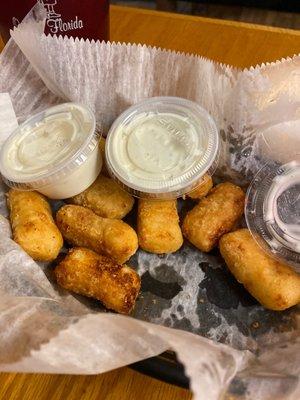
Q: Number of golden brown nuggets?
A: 8